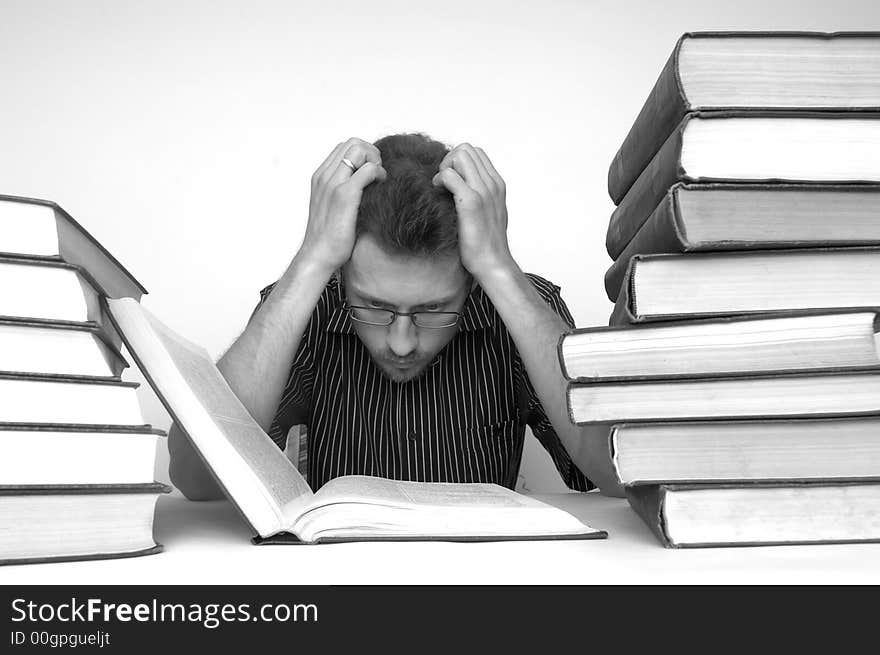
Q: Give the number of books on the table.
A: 15